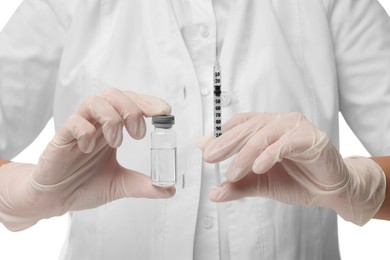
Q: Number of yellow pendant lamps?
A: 0